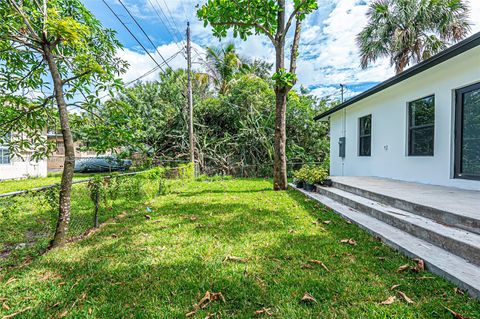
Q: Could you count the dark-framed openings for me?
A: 3